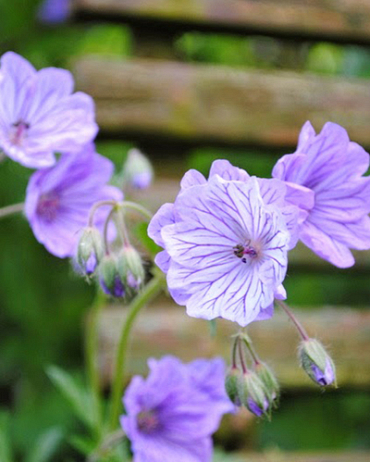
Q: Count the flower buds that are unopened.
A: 8